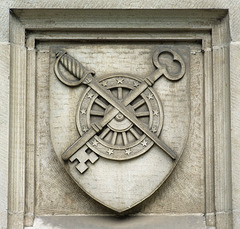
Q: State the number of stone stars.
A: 13